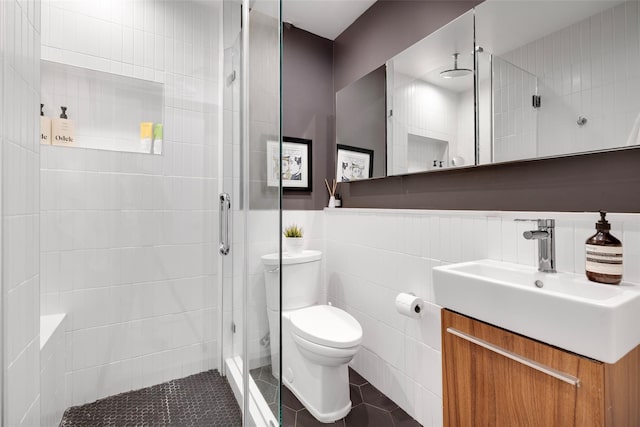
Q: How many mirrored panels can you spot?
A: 3